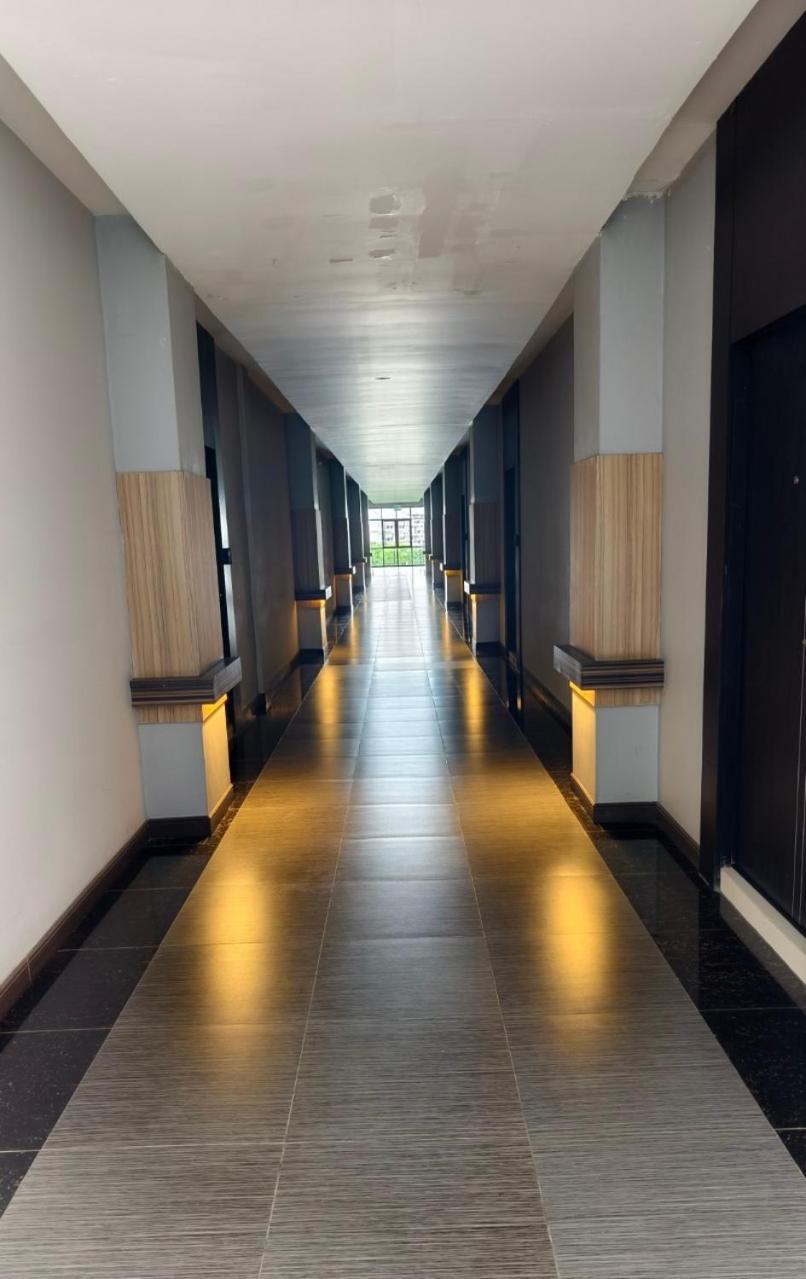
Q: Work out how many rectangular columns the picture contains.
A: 10